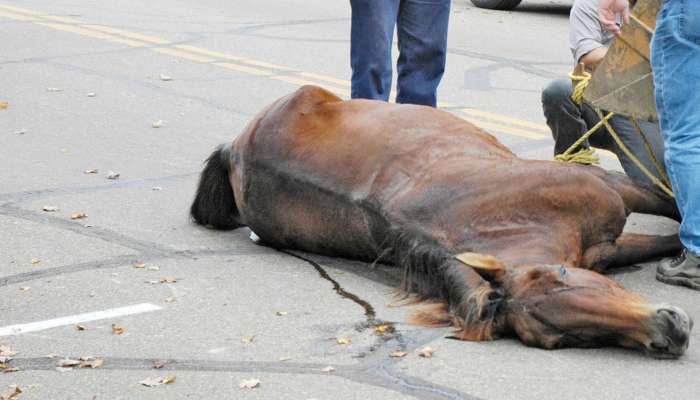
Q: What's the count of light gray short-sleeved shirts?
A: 1